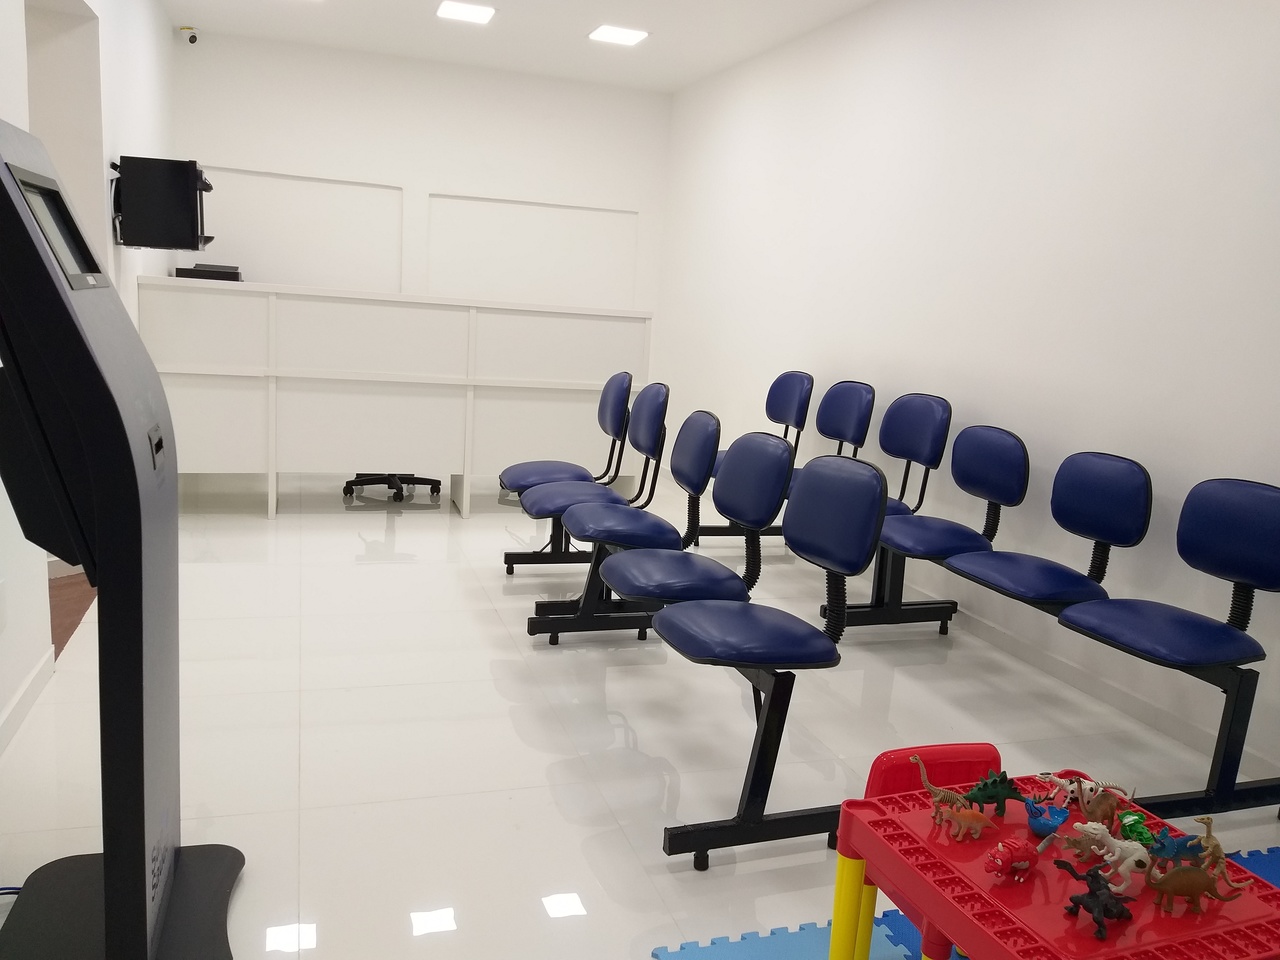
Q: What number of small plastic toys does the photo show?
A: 14